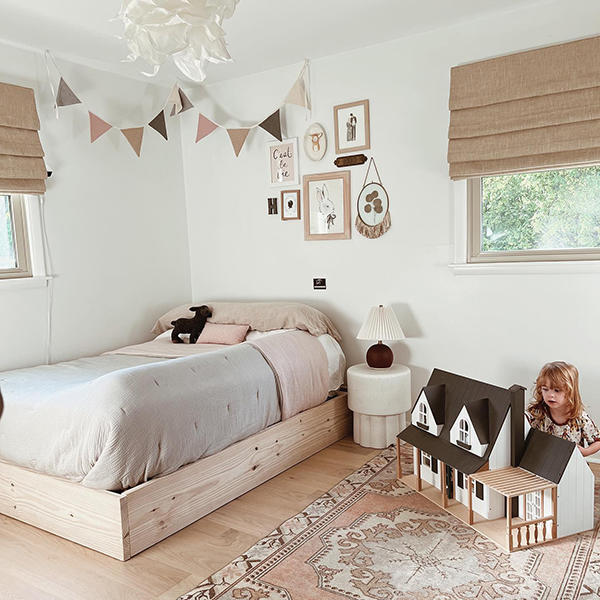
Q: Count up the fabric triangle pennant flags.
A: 10